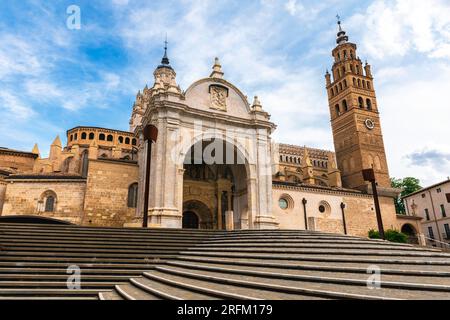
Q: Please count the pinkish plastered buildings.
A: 1